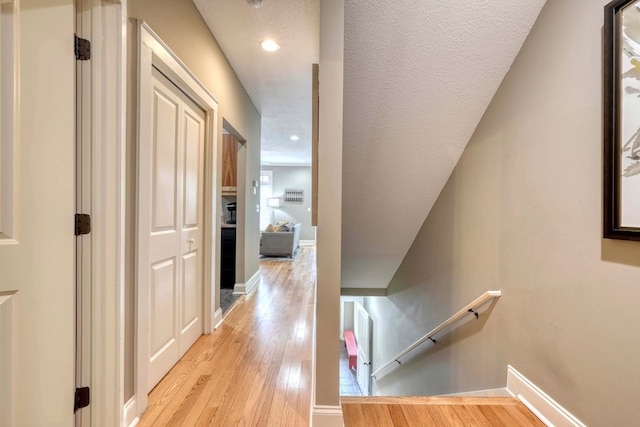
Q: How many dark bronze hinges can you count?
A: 3